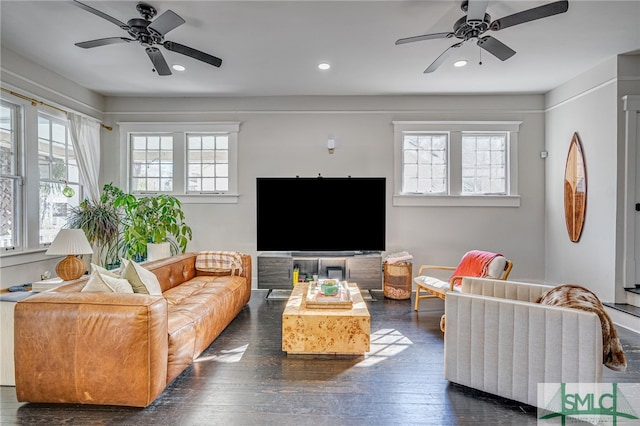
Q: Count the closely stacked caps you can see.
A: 0